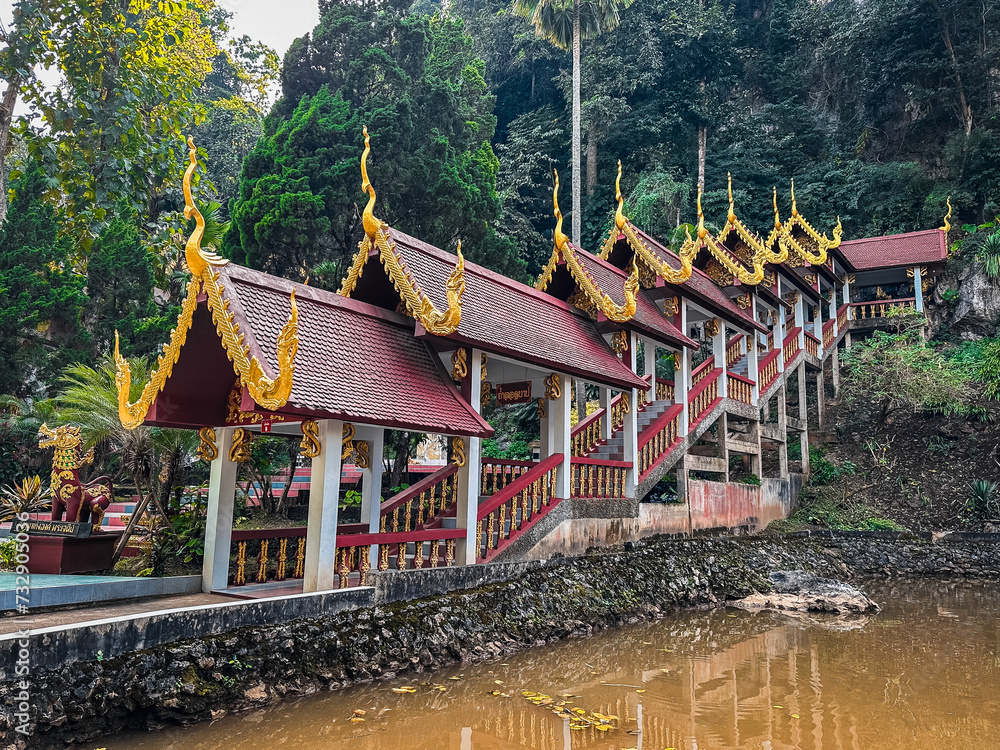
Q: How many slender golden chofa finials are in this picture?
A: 9